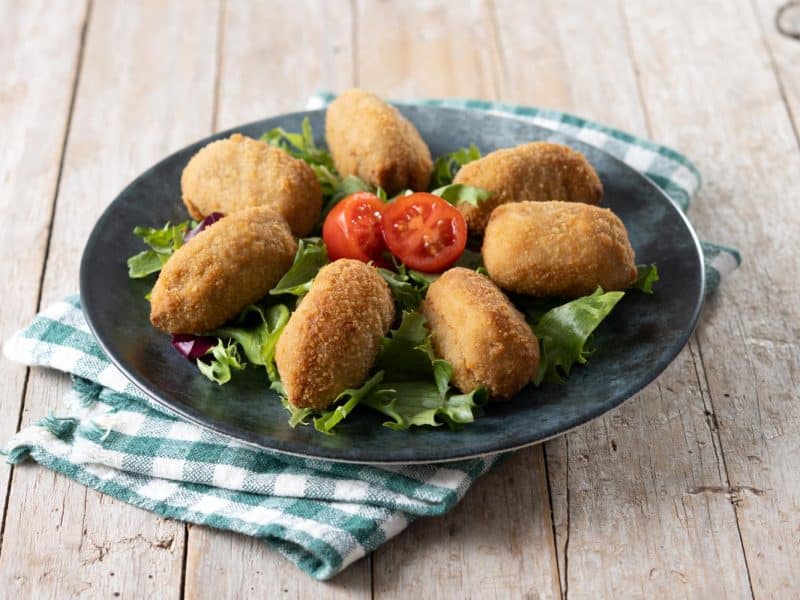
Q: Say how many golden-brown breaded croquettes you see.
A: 7